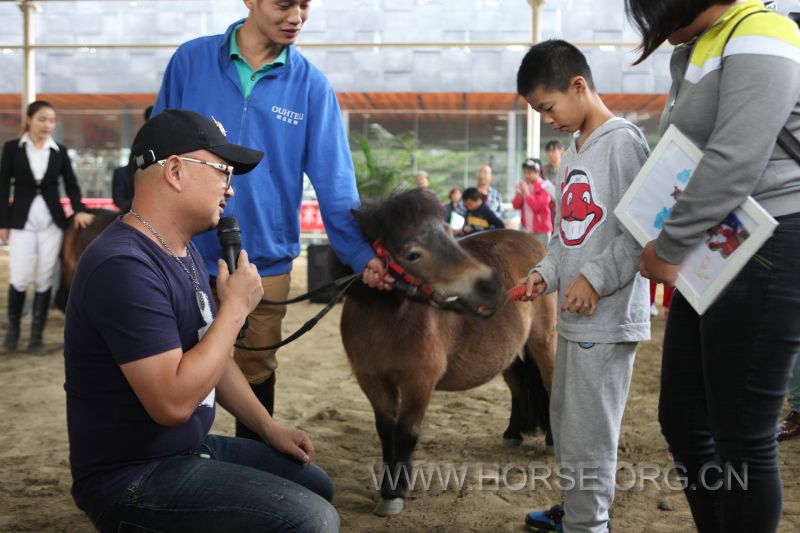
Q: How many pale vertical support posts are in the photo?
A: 2